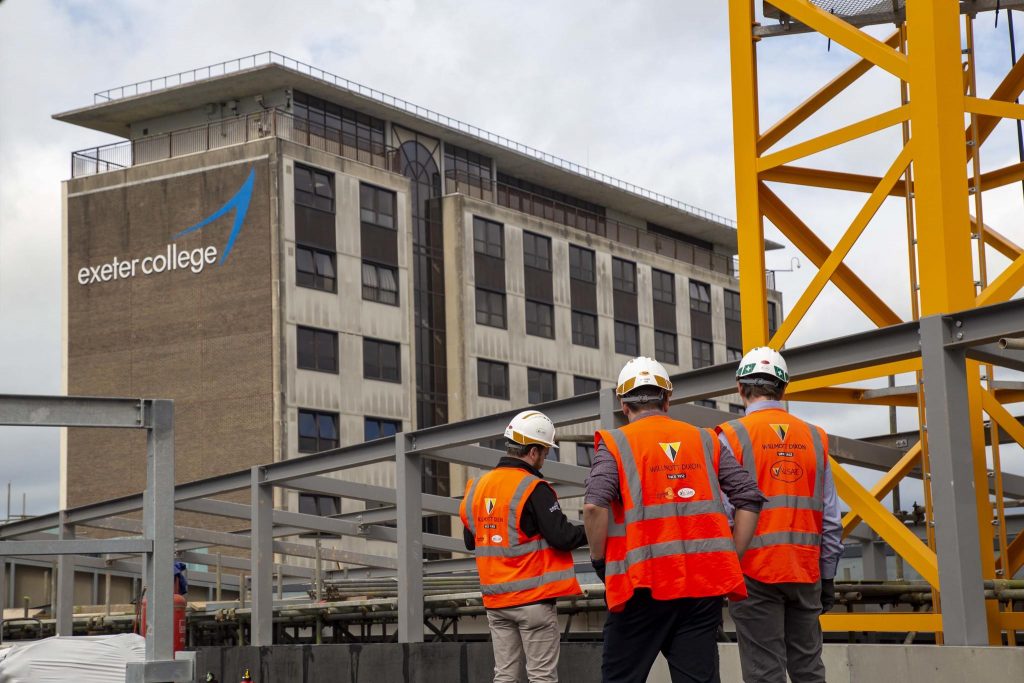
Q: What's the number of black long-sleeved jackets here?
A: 1